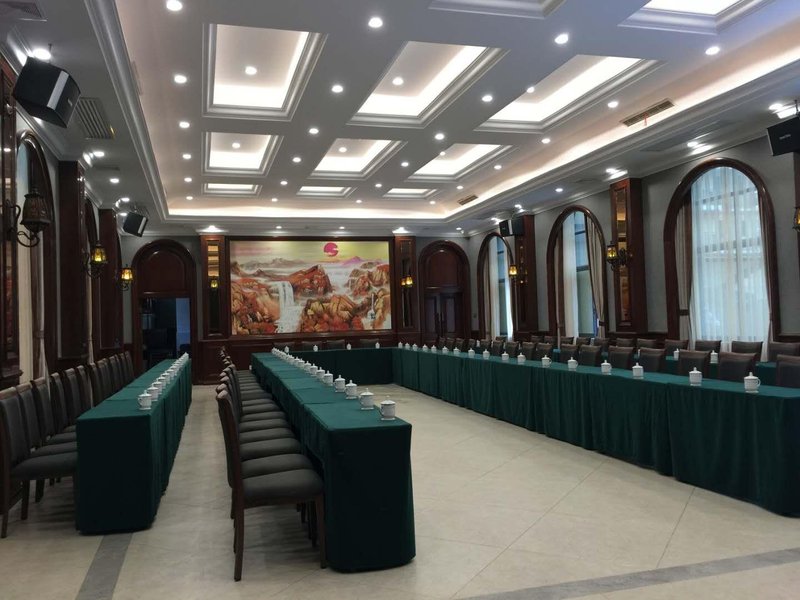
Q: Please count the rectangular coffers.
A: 11